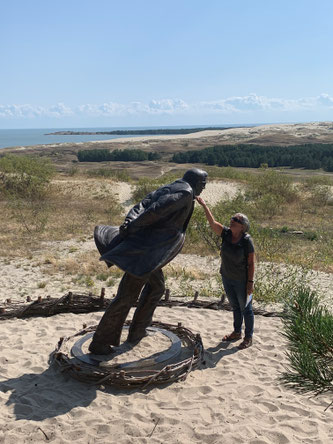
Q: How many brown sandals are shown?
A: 2